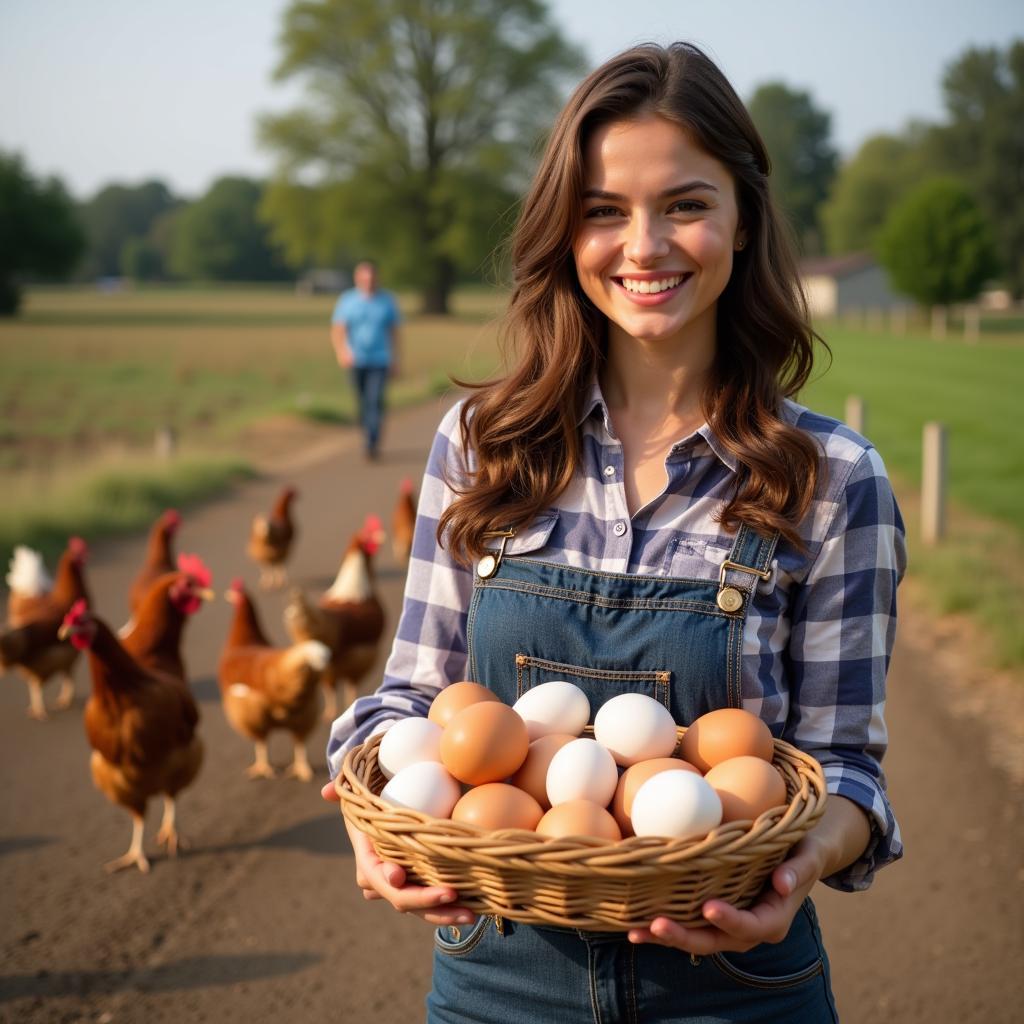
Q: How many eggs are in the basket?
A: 14